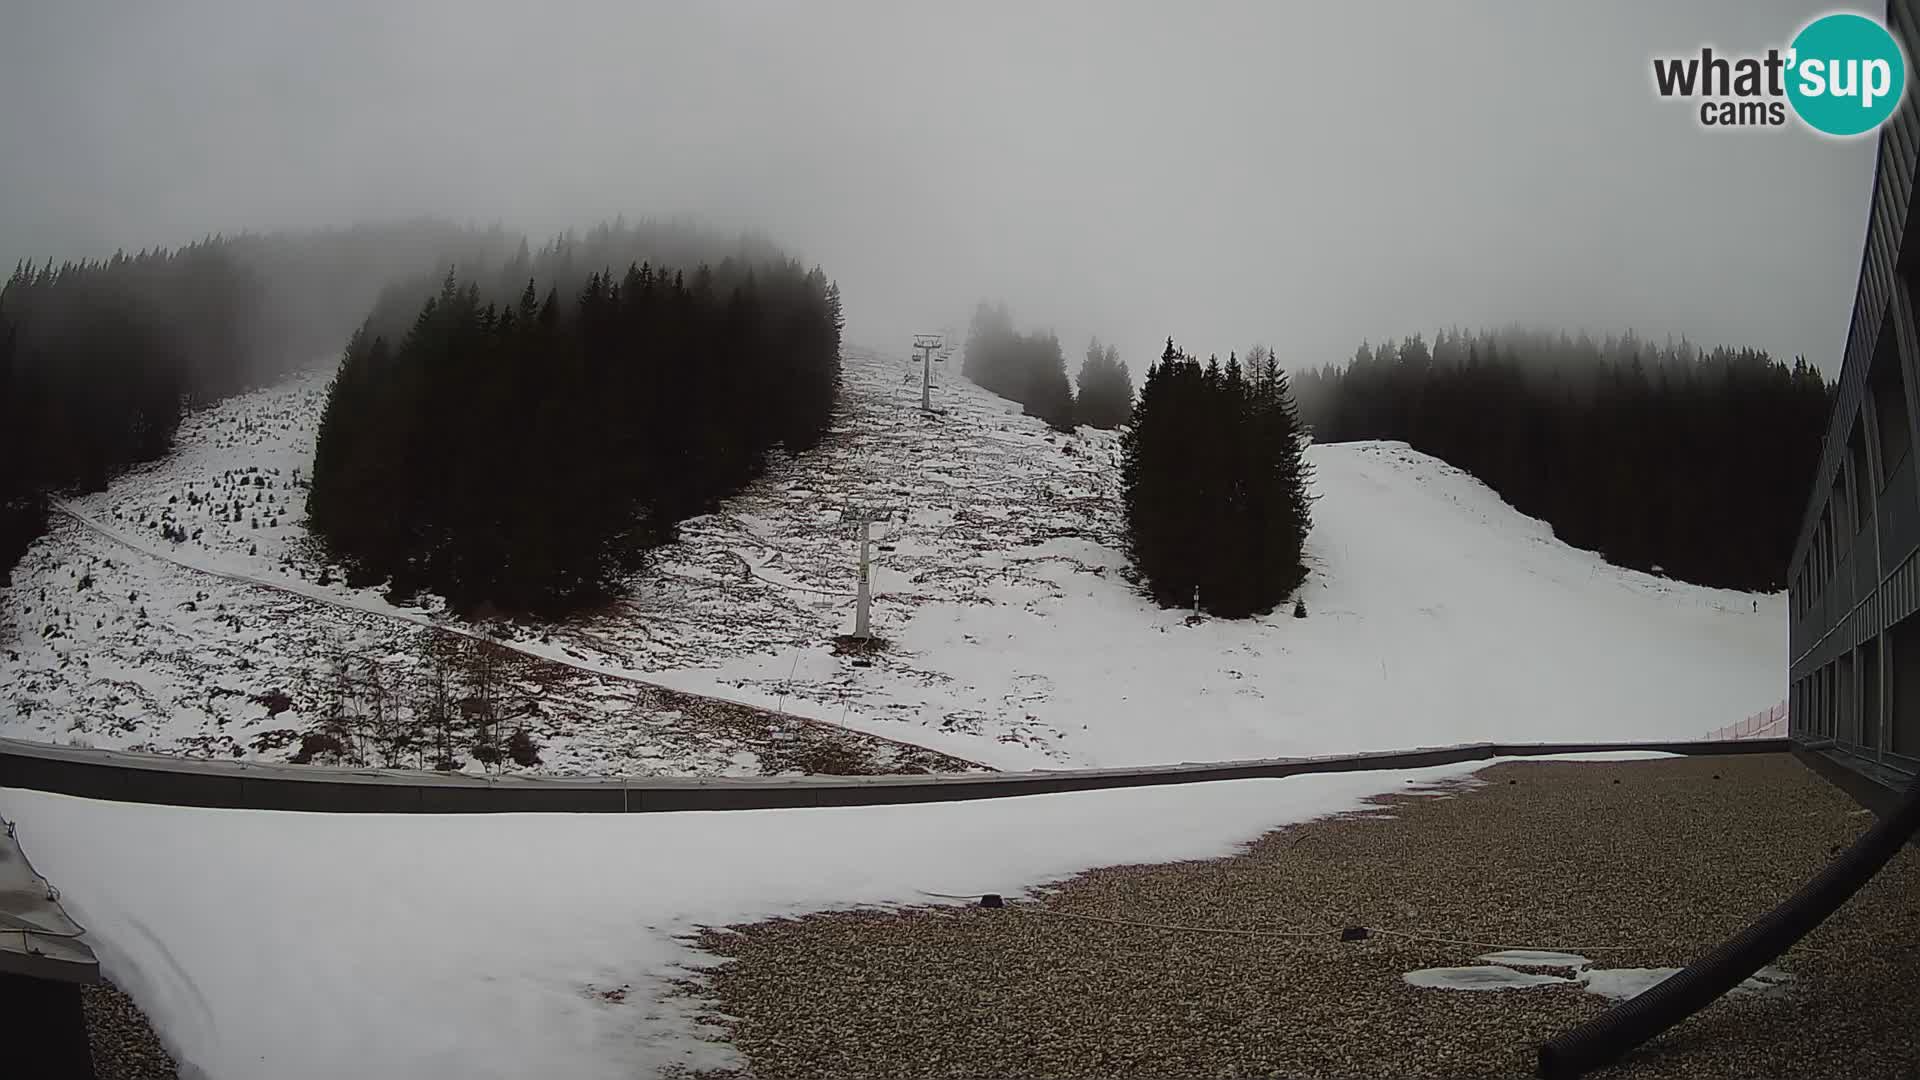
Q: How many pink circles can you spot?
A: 0